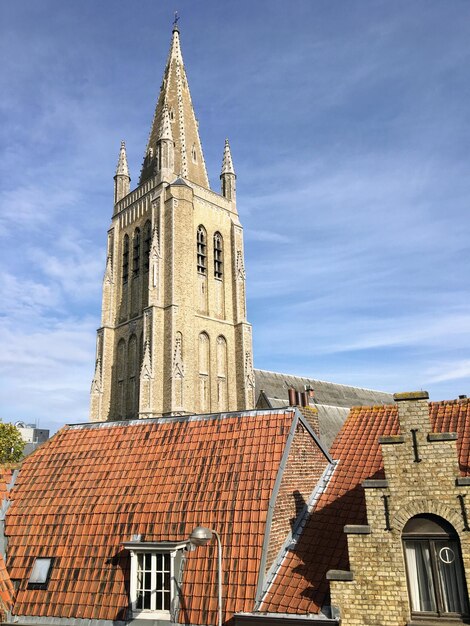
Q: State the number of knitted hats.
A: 0